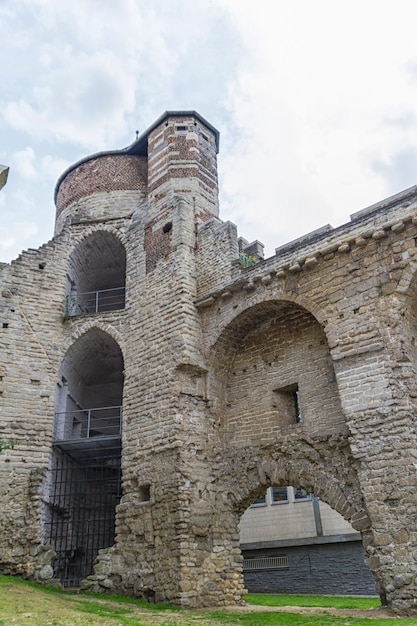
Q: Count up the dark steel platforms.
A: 1